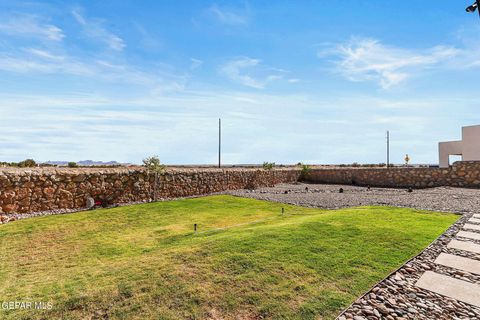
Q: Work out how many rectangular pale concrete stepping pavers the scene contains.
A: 7